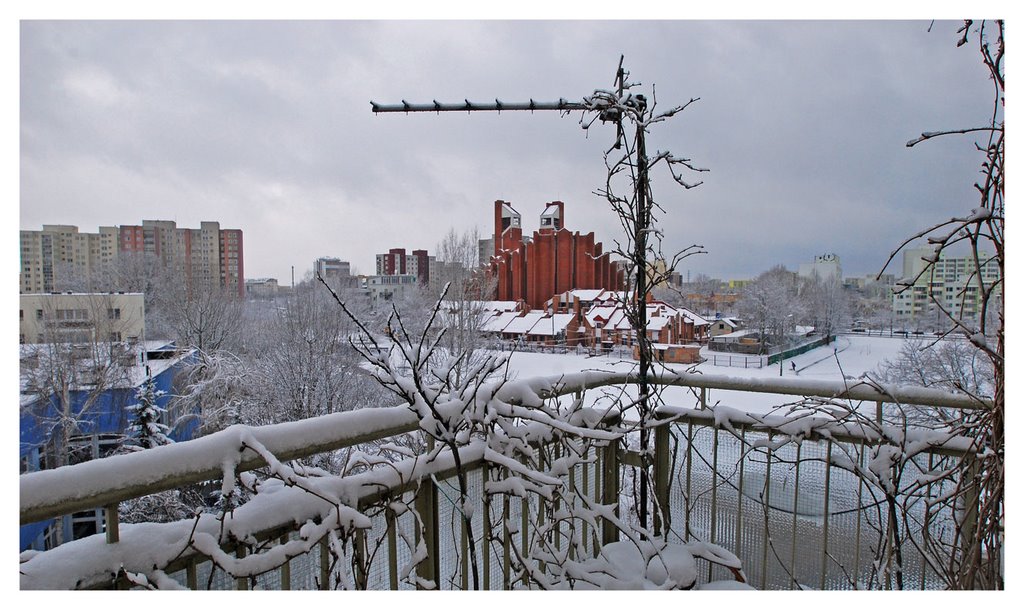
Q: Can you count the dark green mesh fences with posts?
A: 1